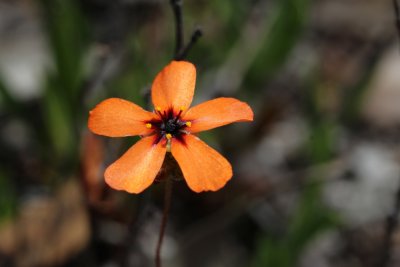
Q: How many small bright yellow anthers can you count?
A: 5